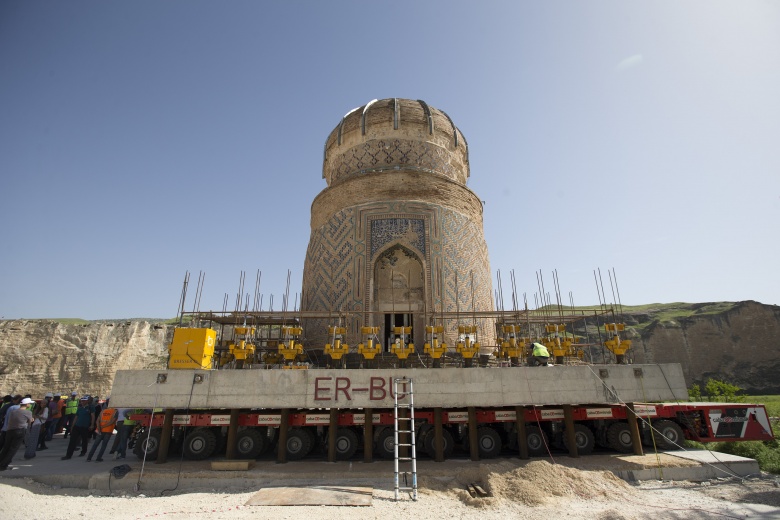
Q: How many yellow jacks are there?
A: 10